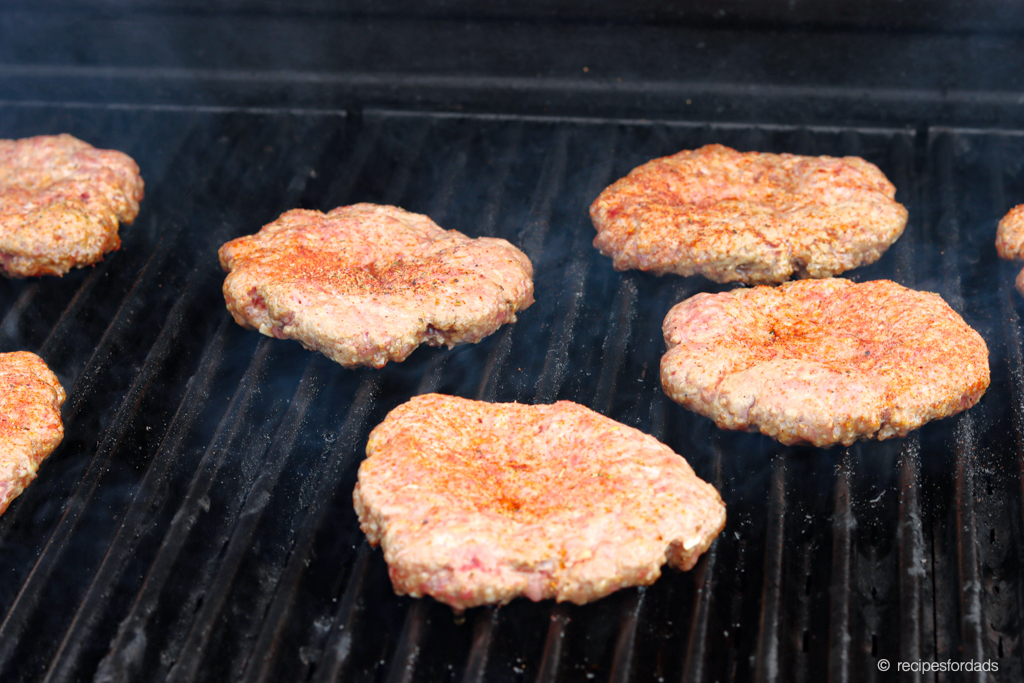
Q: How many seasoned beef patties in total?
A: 7